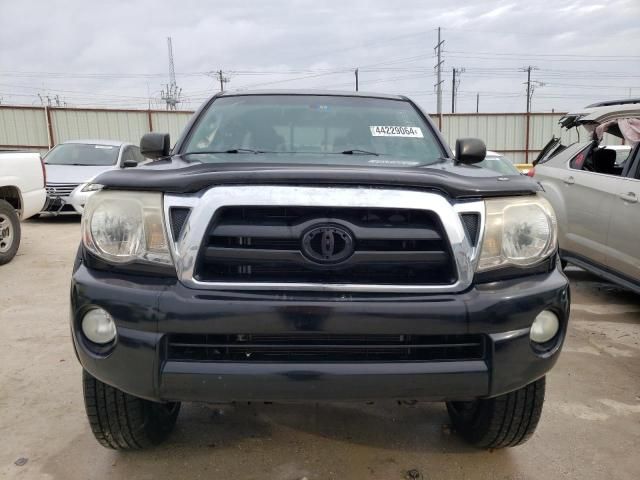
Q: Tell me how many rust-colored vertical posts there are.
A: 4